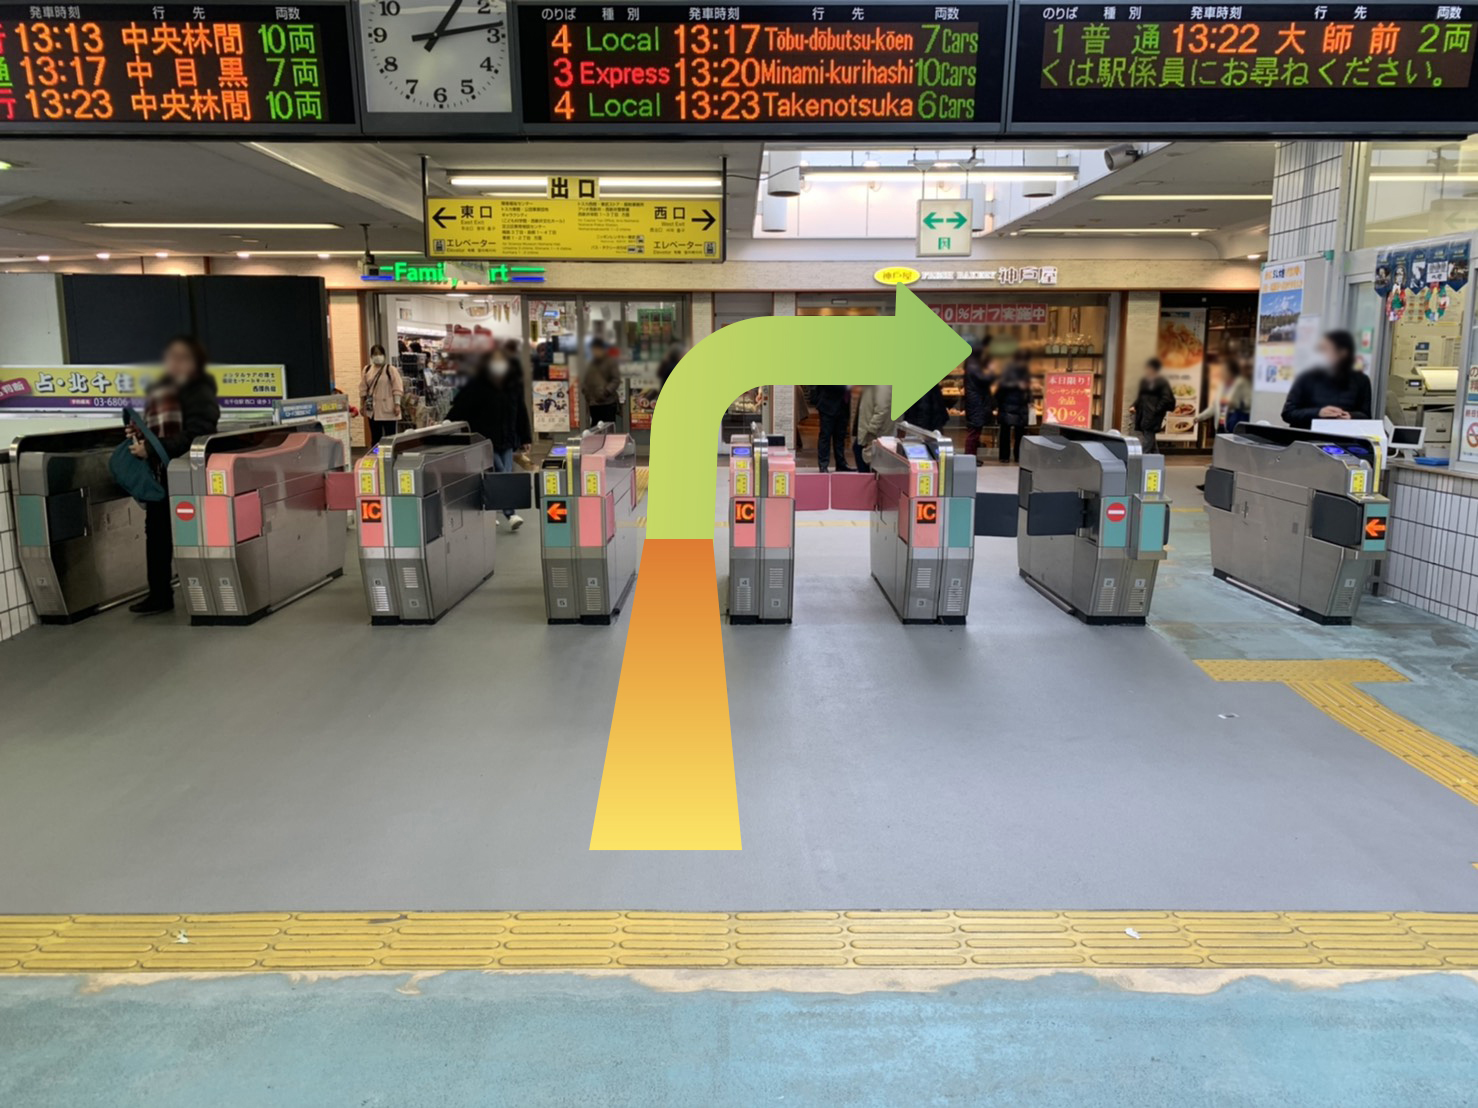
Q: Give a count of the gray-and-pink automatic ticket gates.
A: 5